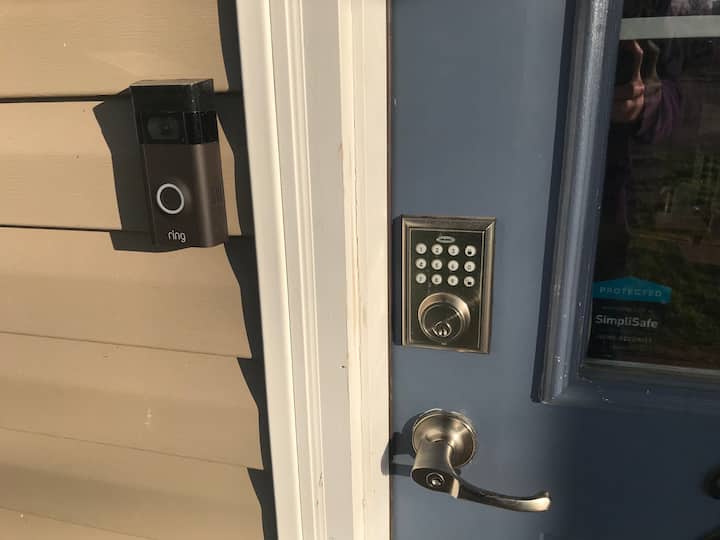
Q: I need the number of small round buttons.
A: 12